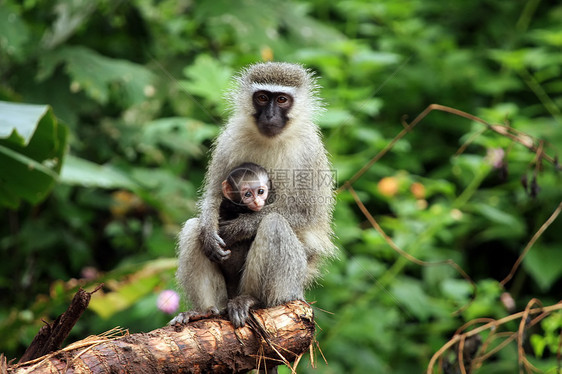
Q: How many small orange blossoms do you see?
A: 2